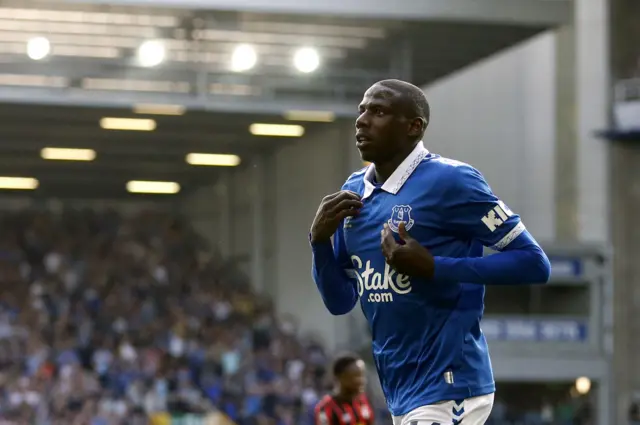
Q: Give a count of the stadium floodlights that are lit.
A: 4